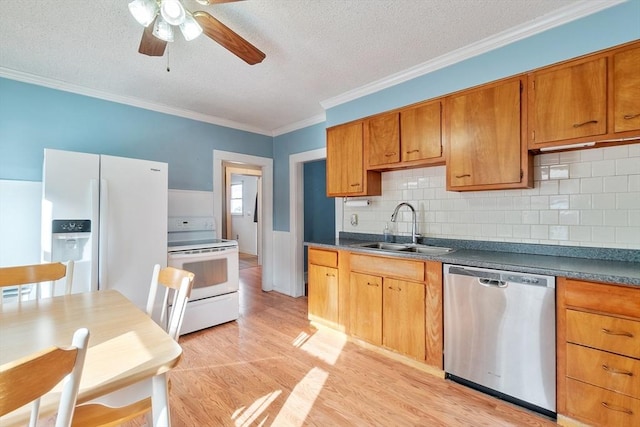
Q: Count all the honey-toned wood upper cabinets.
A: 6